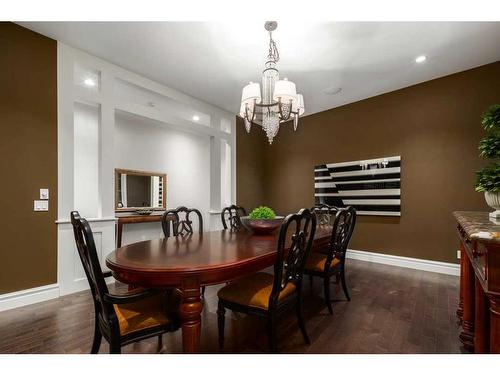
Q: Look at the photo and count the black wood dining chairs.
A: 6